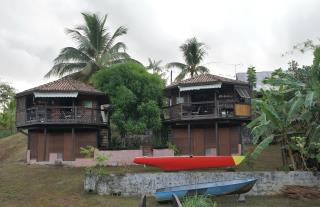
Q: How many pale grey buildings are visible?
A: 1